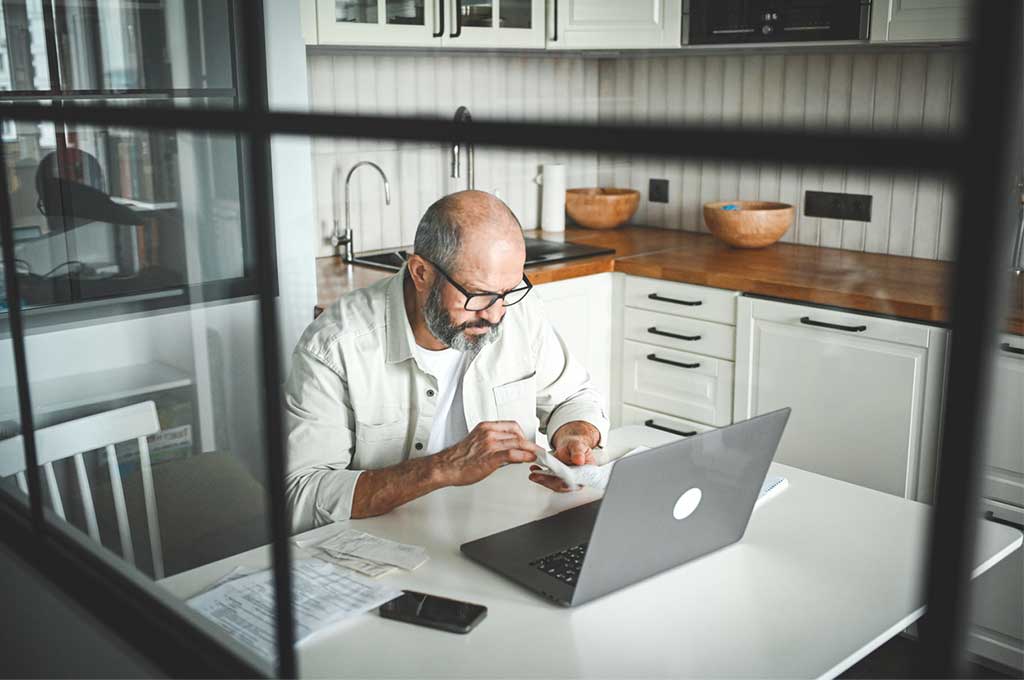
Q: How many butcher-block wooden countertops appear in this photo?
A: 1